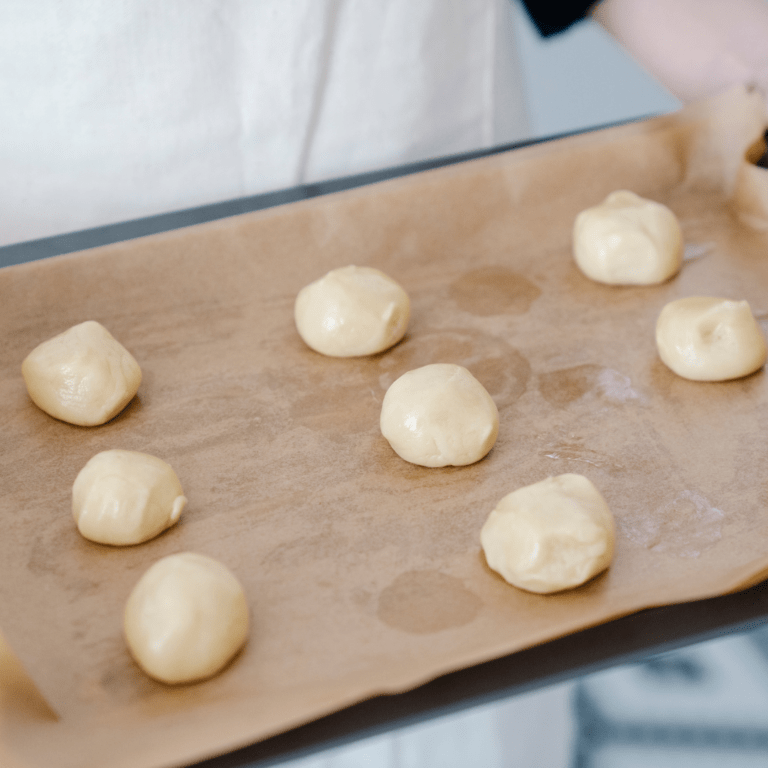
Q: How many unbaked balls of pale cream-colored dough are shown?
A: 8